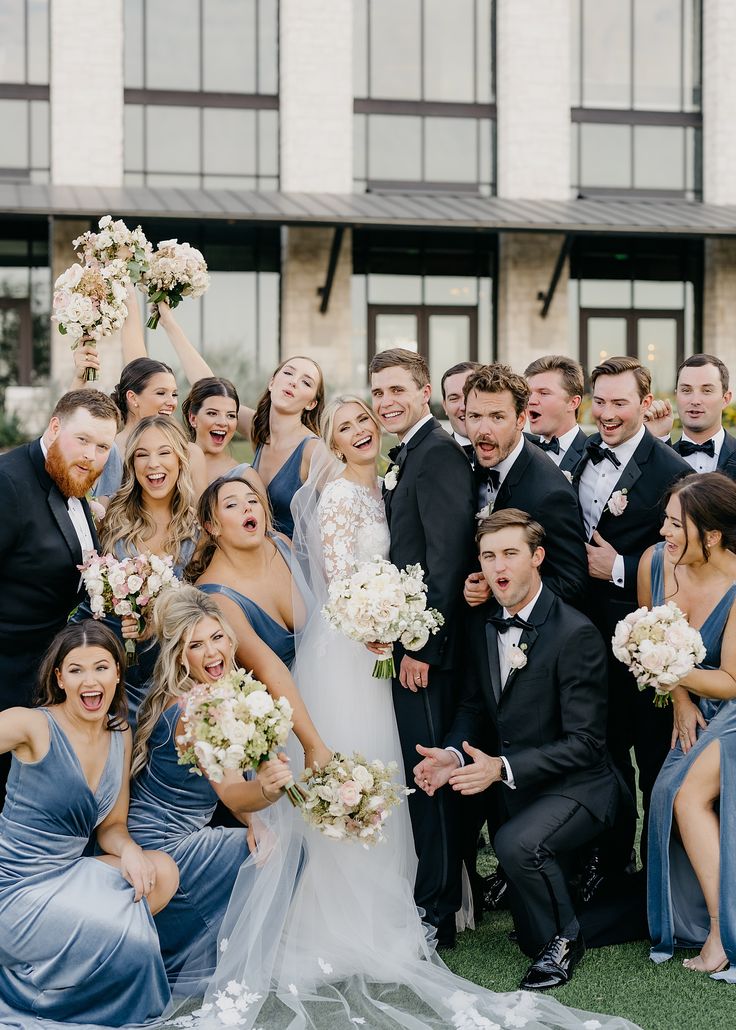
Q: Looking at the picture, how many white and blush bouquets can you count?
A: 8